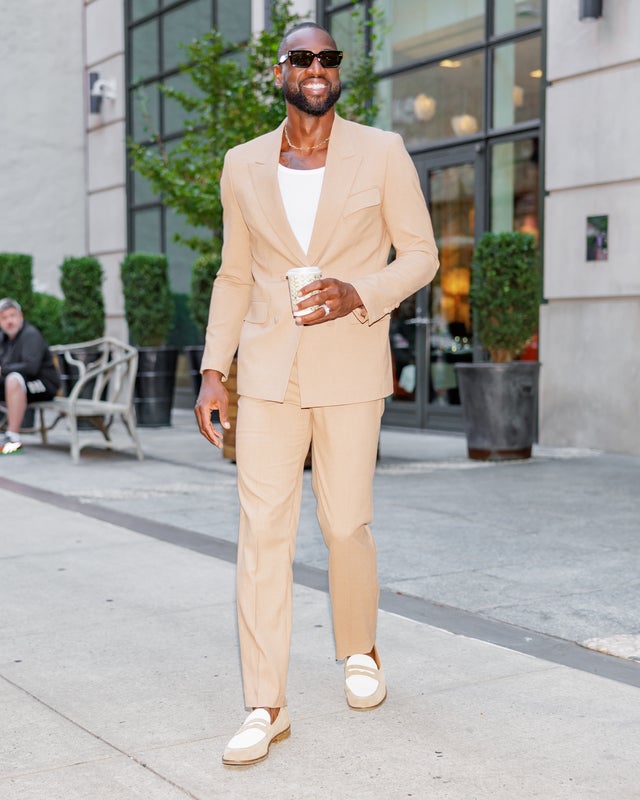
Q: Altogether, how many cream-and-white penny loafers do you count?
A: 2